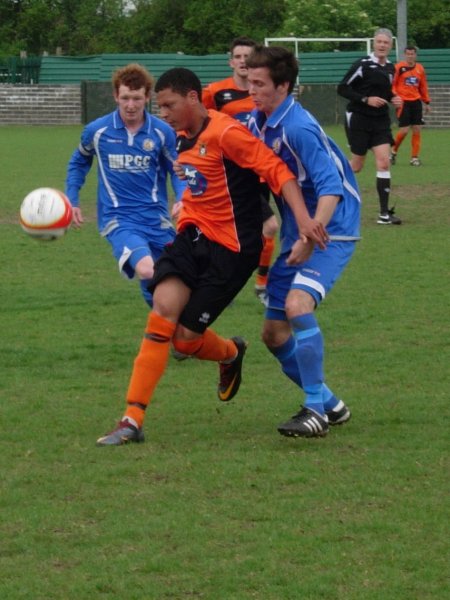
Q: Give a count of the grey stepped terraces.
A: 0